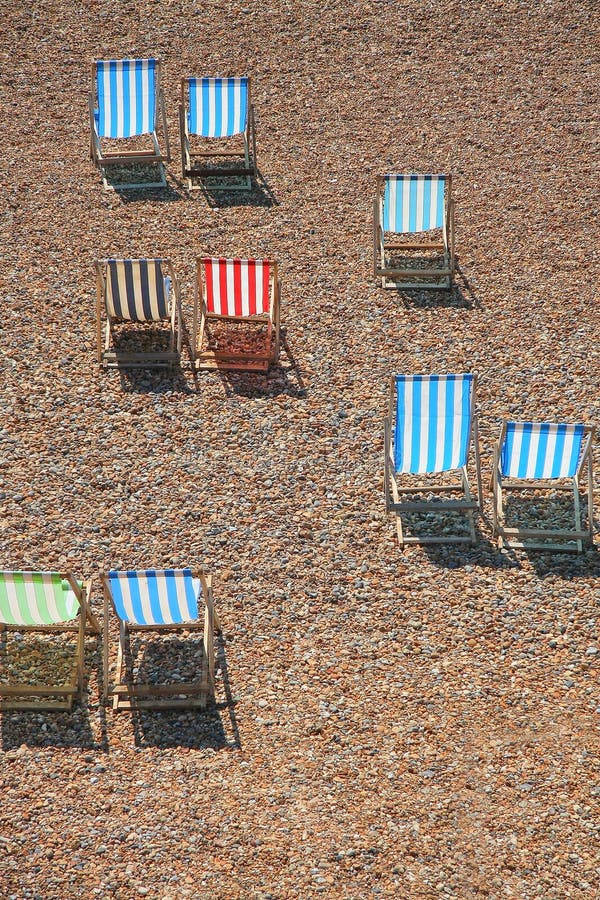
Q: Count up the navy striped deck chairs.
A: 1